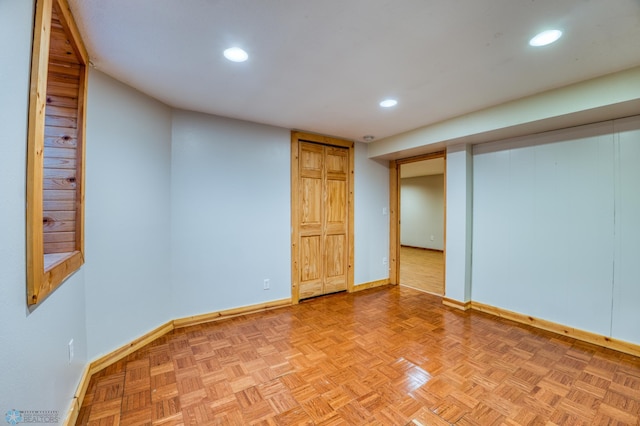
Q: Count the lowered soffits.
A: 1